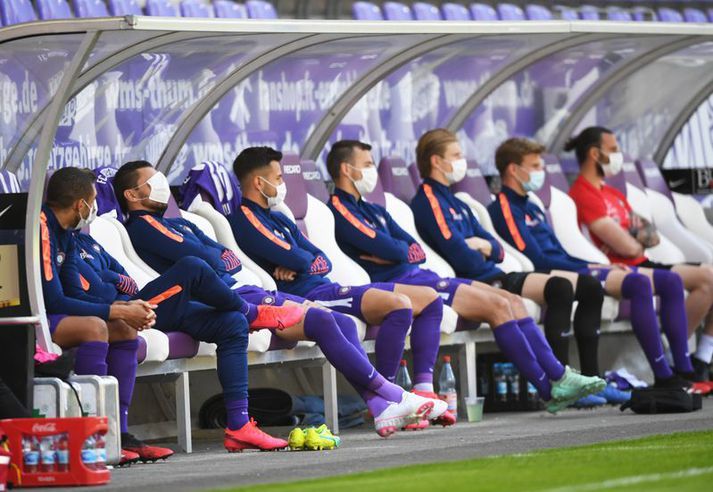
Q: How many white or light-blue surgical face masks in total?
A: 7